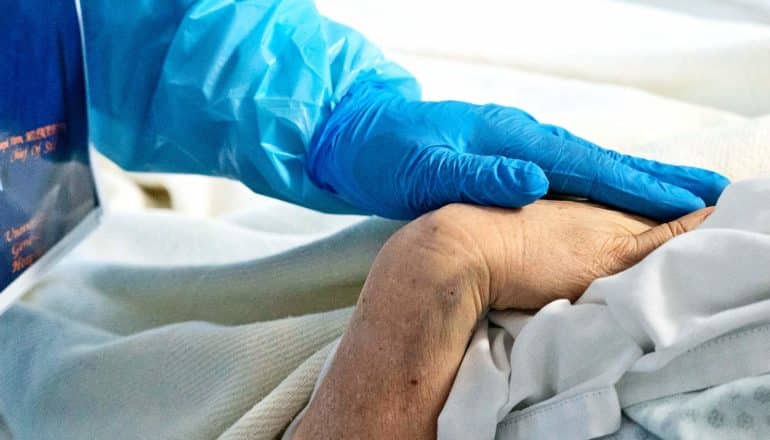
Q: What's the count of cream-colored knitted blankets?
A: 1